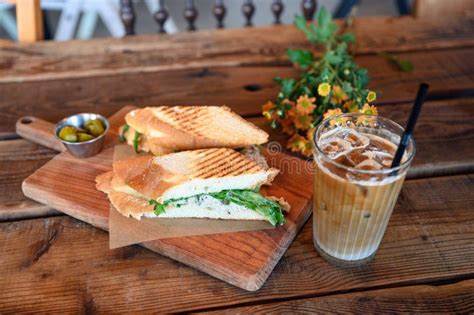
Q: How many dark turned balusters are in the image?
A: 7